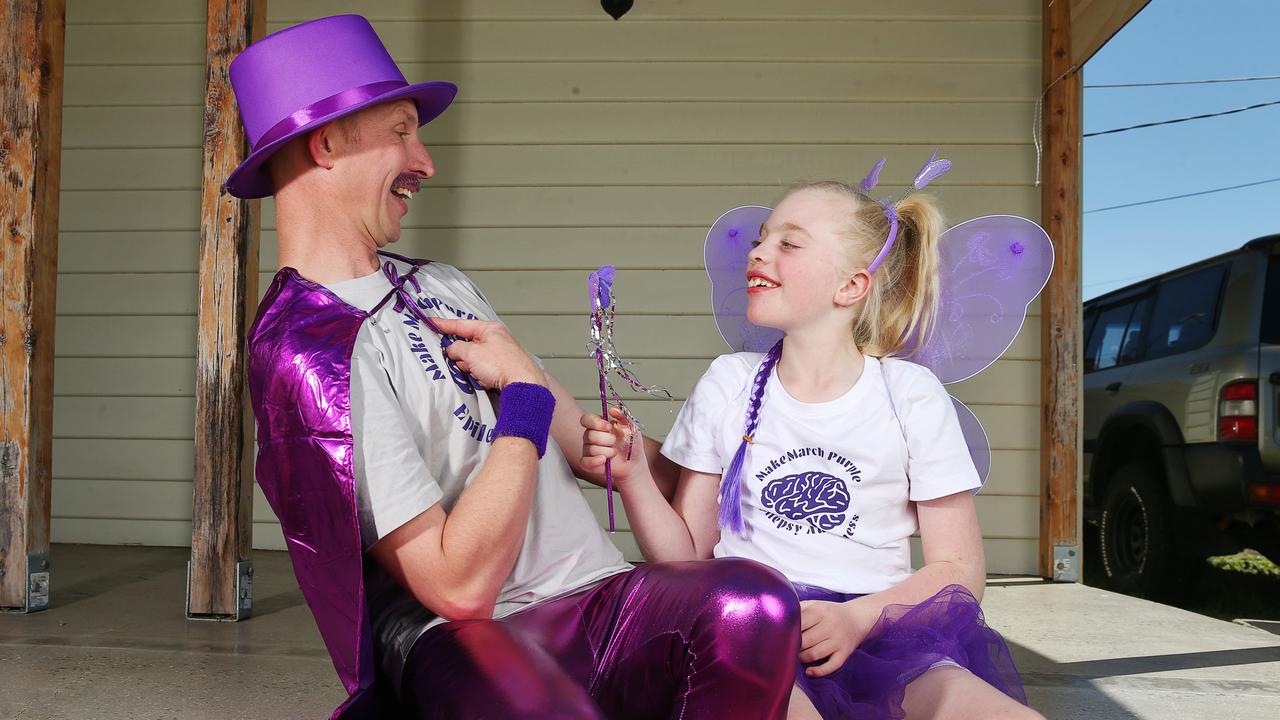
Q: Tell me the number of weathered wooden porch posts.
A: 3